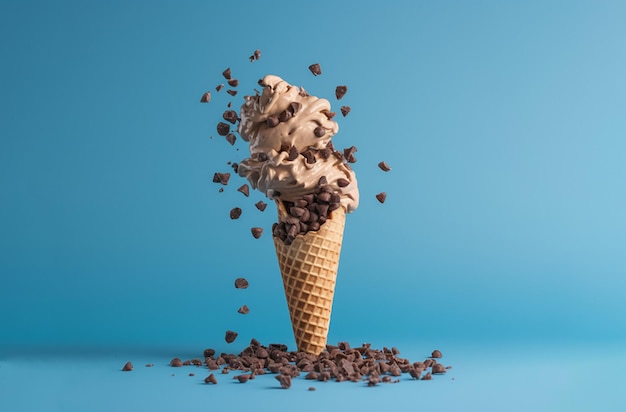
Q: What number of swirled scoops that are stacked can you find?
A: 2